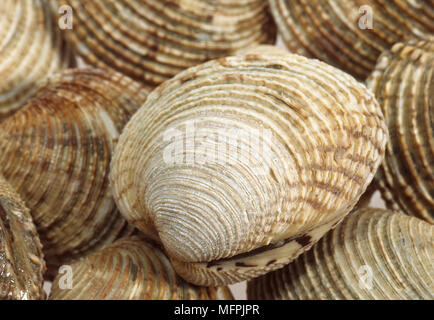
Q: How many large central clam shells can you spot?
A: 1